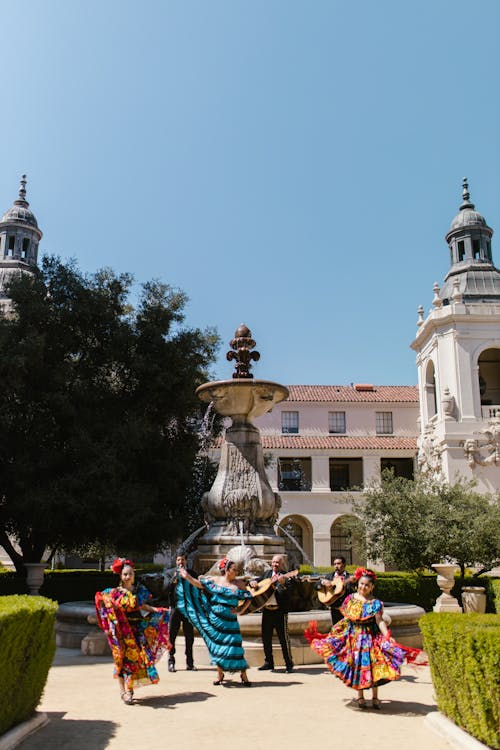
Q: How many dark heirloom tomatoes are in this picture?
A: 0